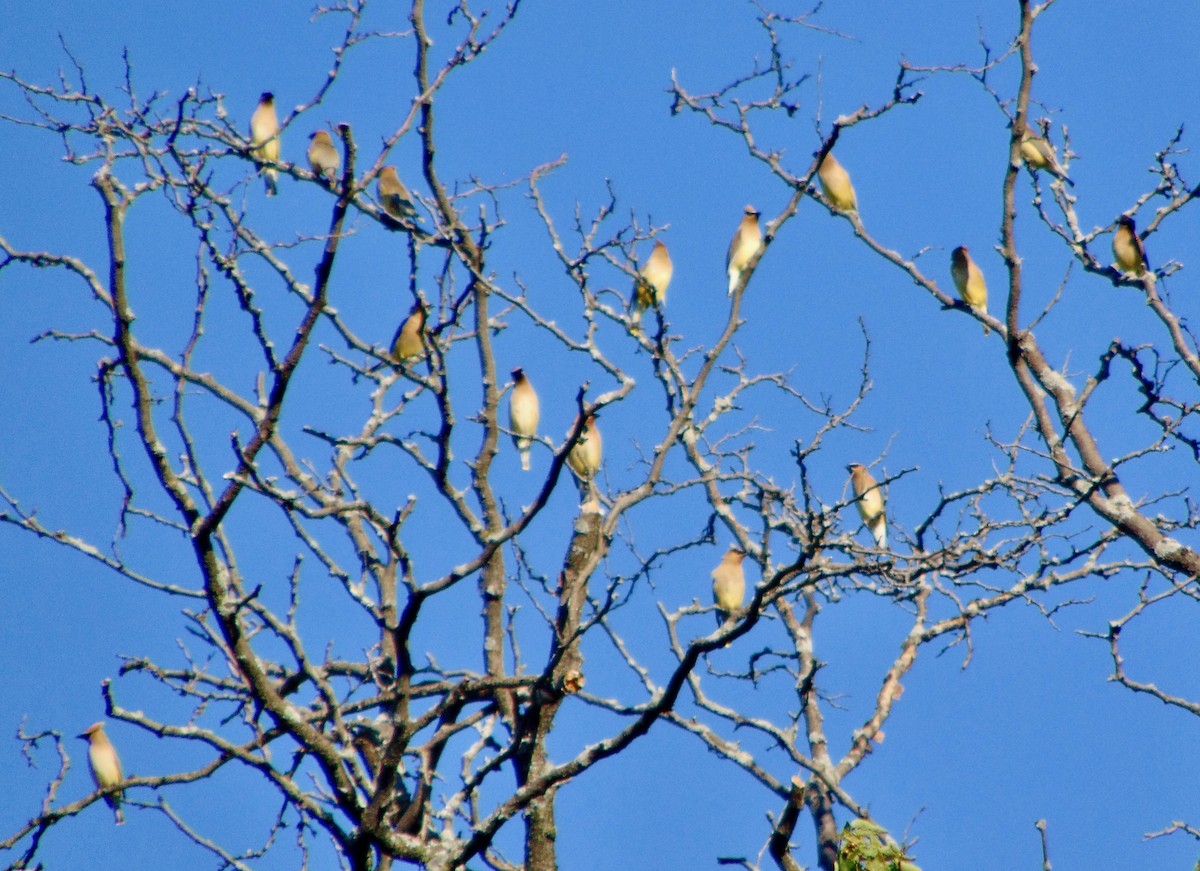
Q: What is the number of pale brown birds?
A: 15